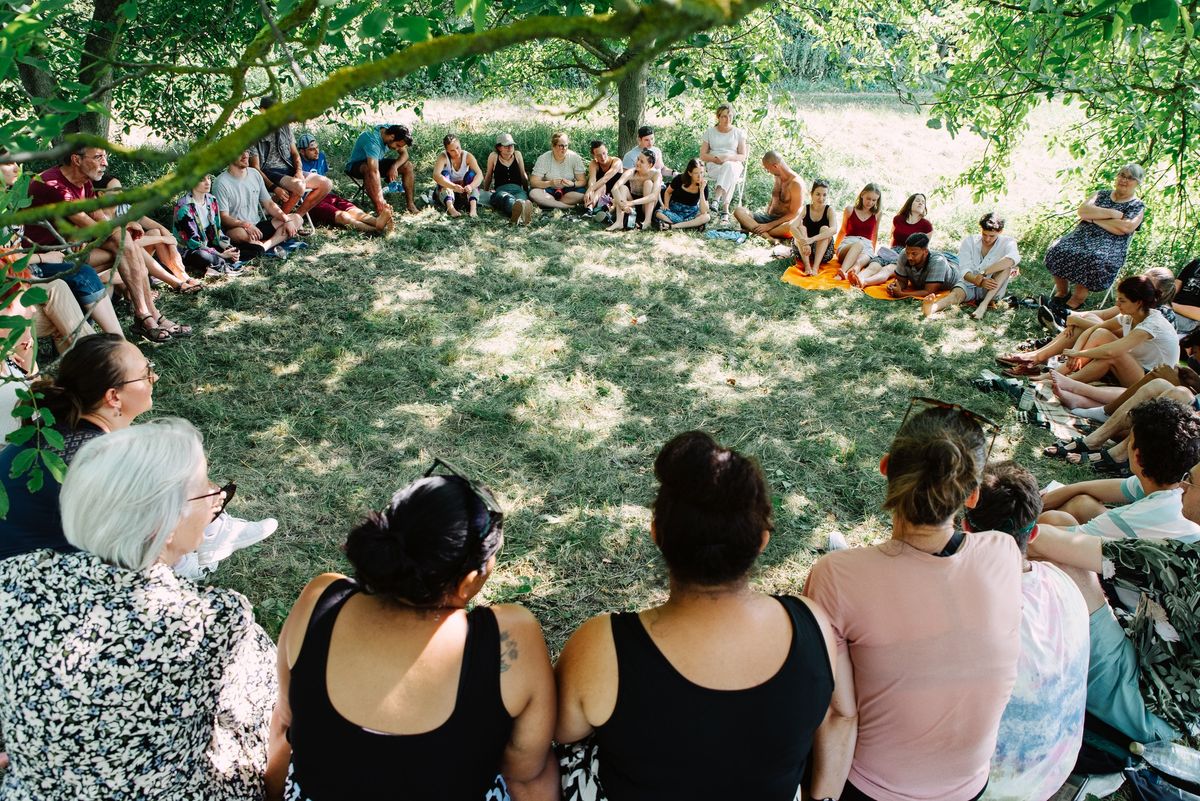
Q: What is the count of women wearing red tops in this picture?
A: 2